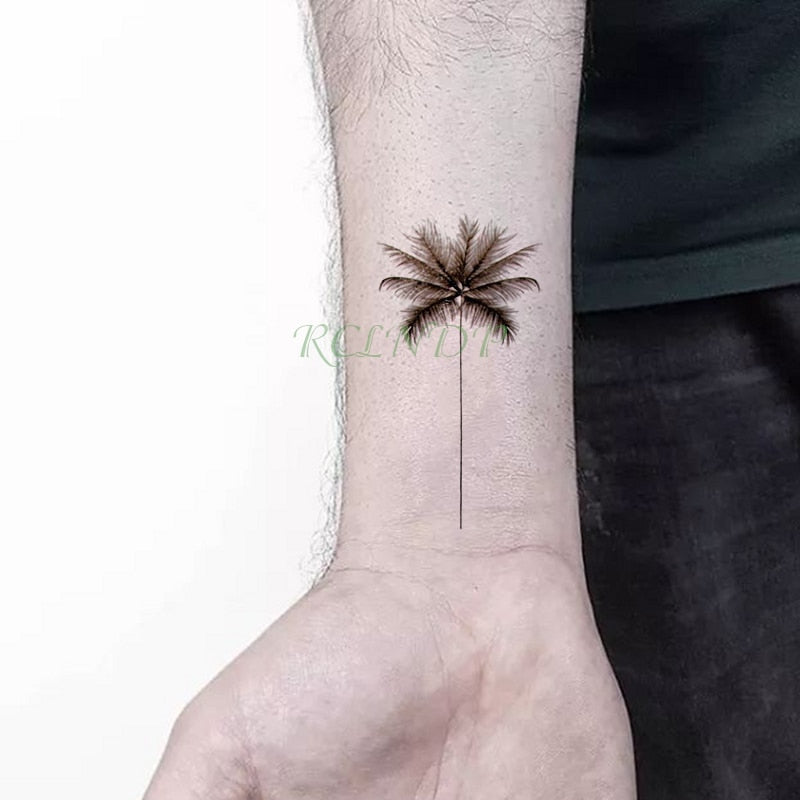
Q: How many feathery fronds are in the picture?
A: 9